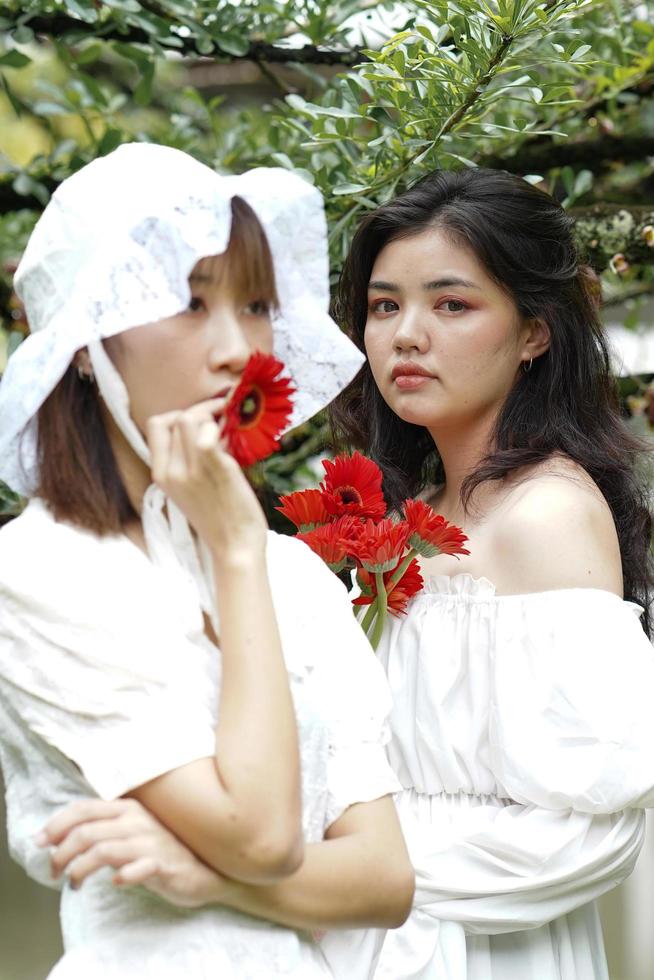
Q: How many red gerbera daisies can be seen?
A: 7